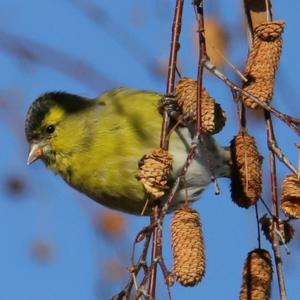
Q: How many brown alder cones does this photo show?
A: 8